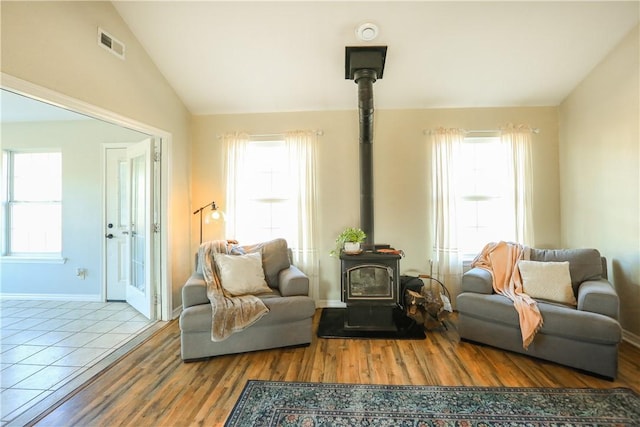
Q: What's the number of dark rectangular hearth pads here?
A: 1